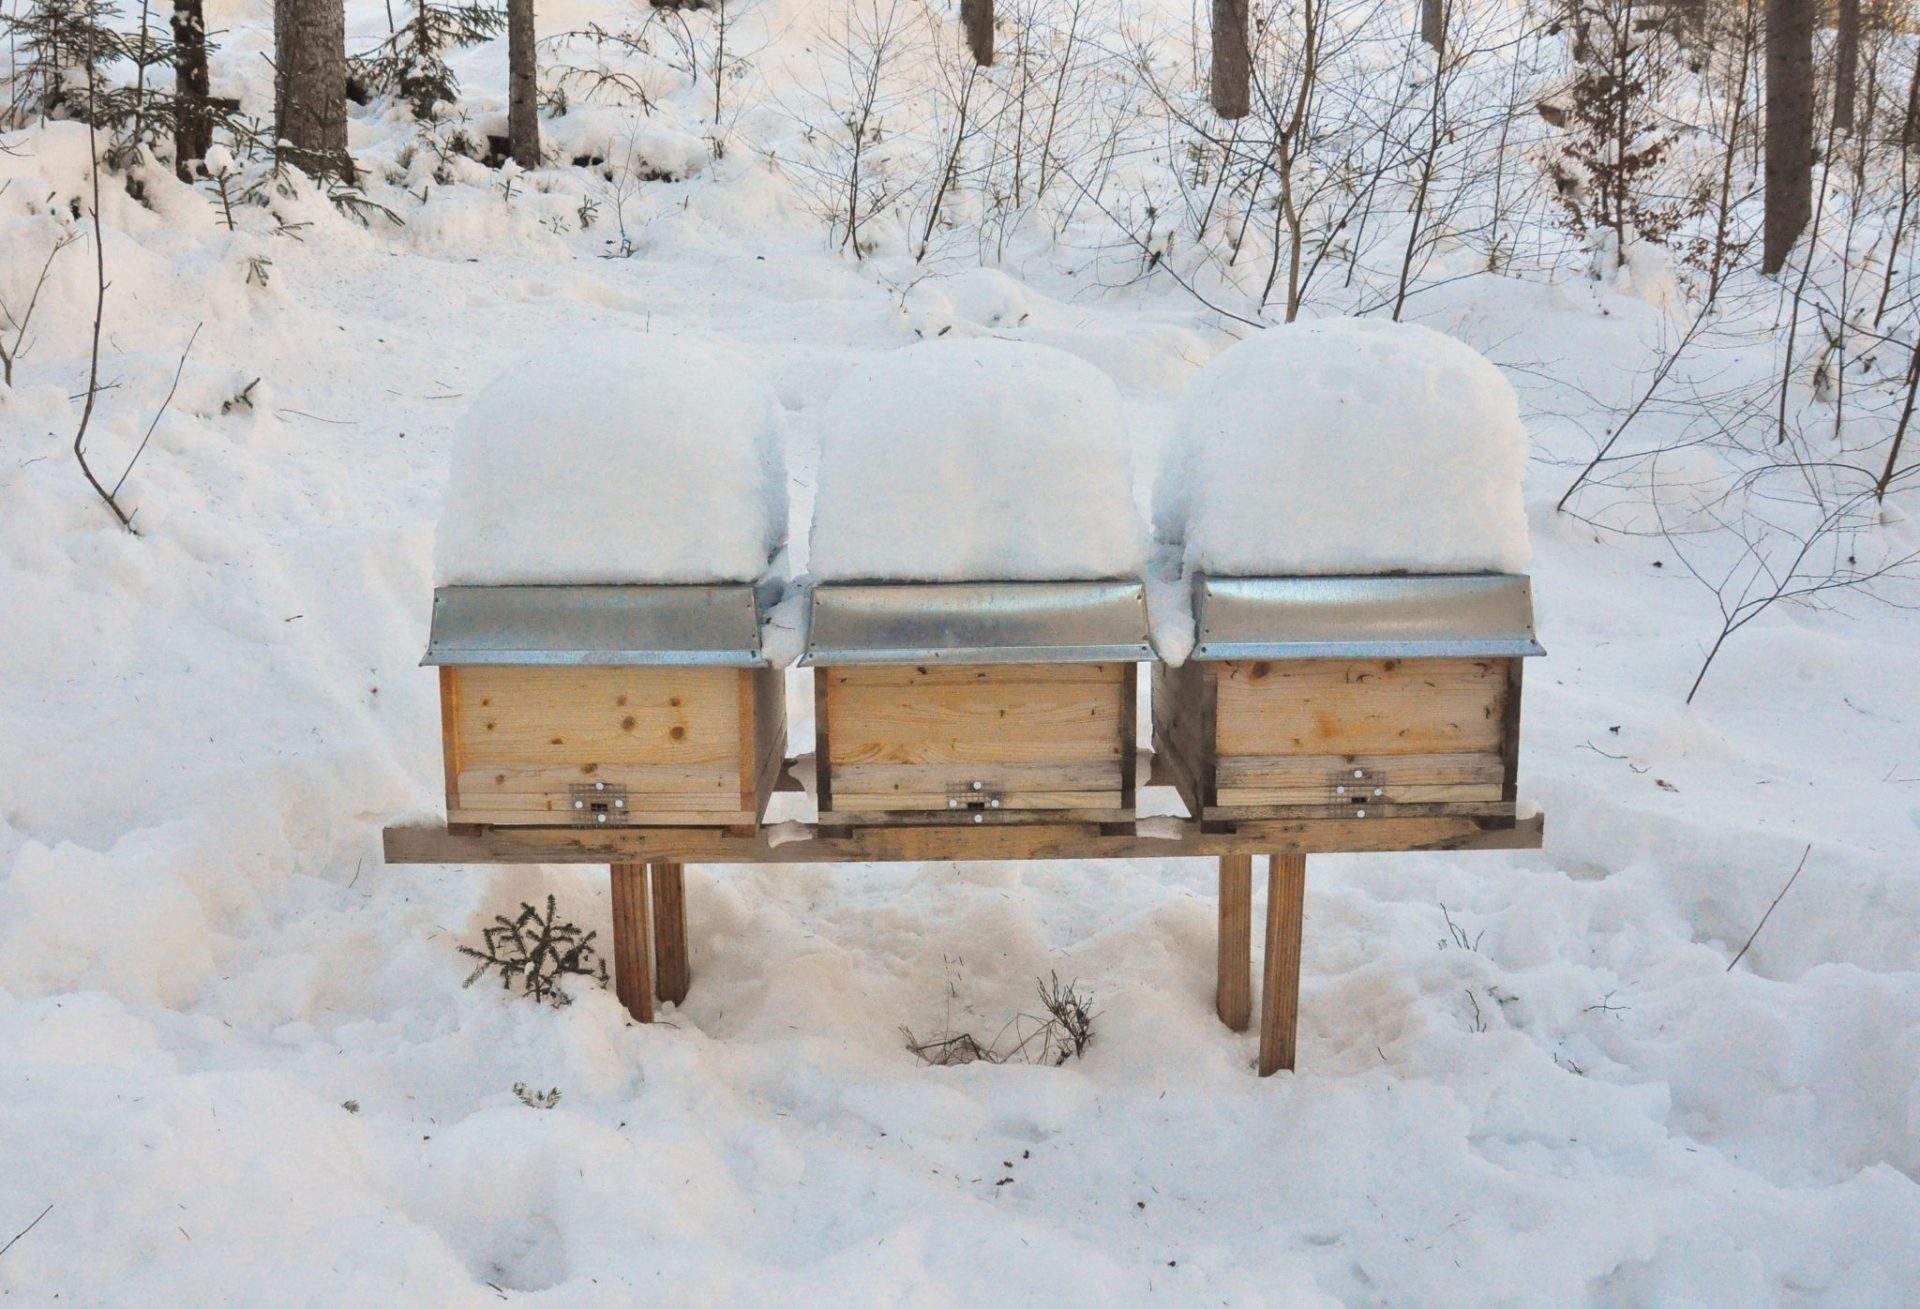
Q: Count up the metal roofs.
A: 3